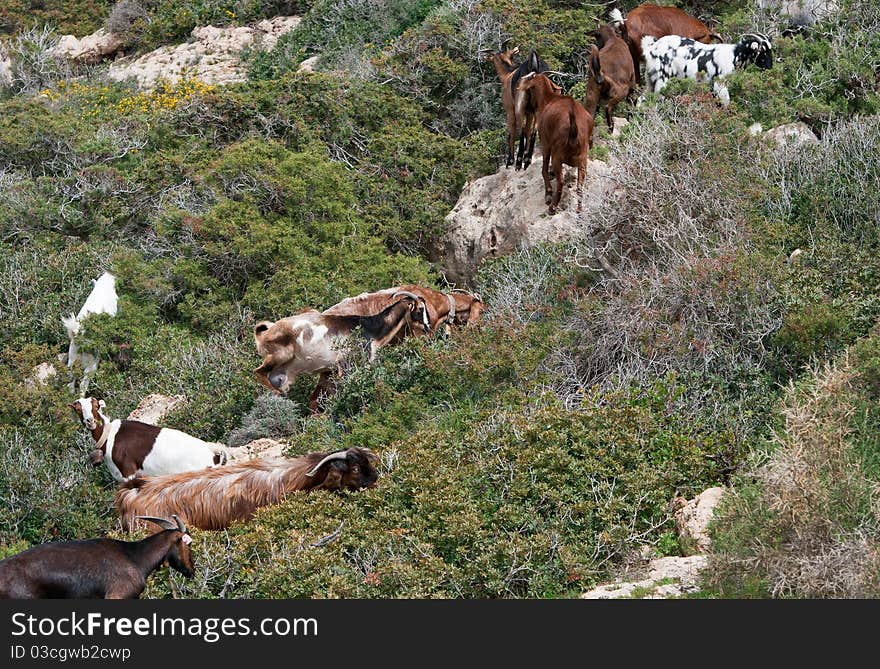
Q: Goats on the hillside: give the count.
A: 11